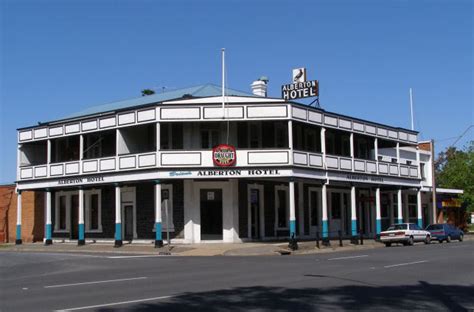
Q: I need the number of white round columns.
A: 11